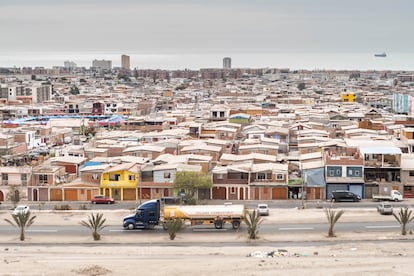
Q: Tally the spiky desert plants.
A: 6